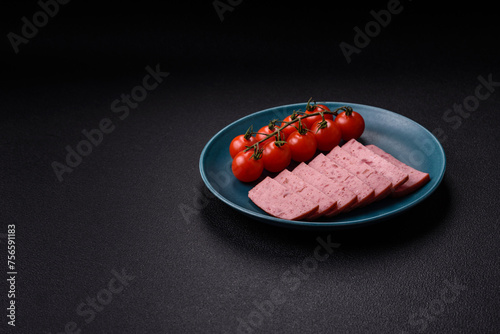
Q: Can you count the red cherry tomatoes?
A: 9